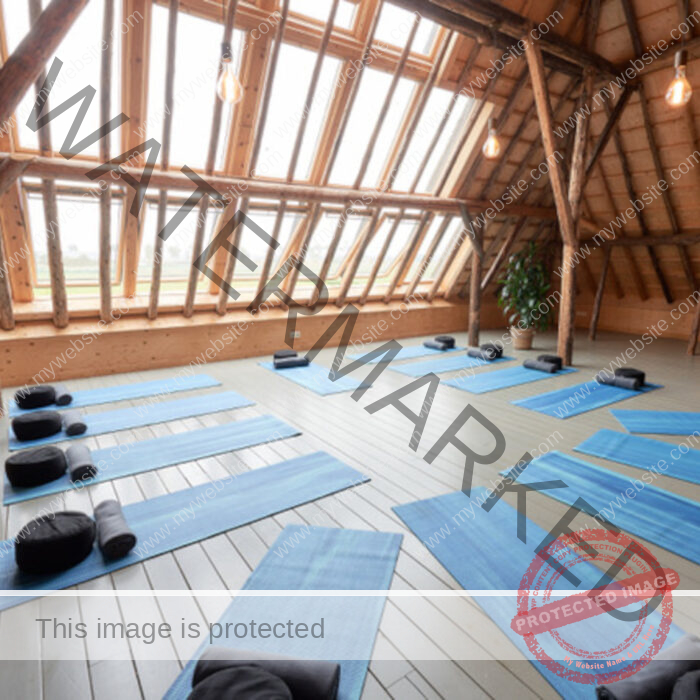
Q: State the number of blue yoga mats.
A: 14